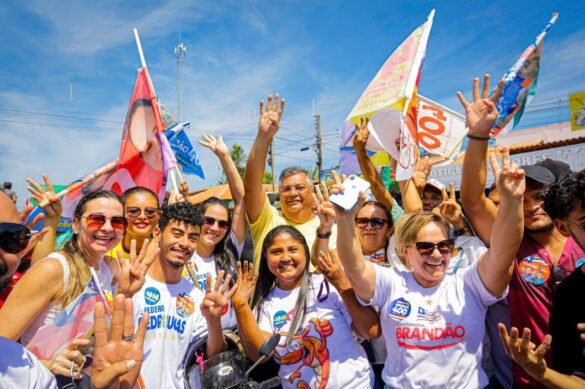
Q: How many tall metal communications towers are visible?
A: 1